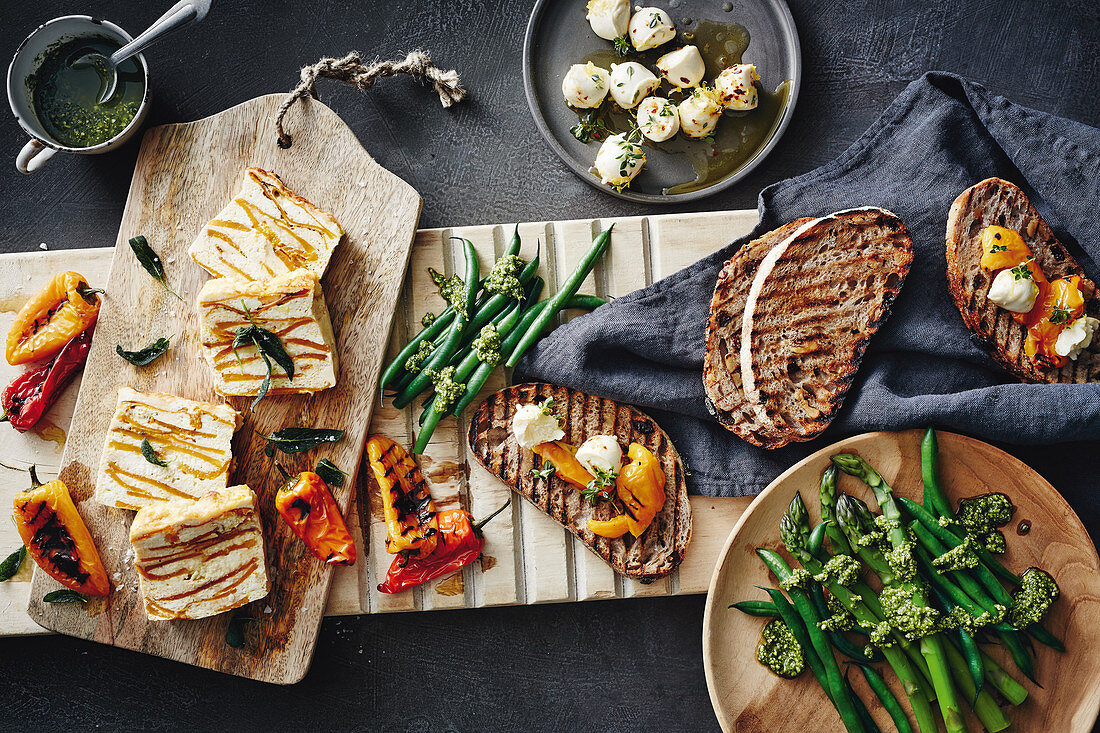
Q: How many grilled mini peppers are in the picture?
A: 6